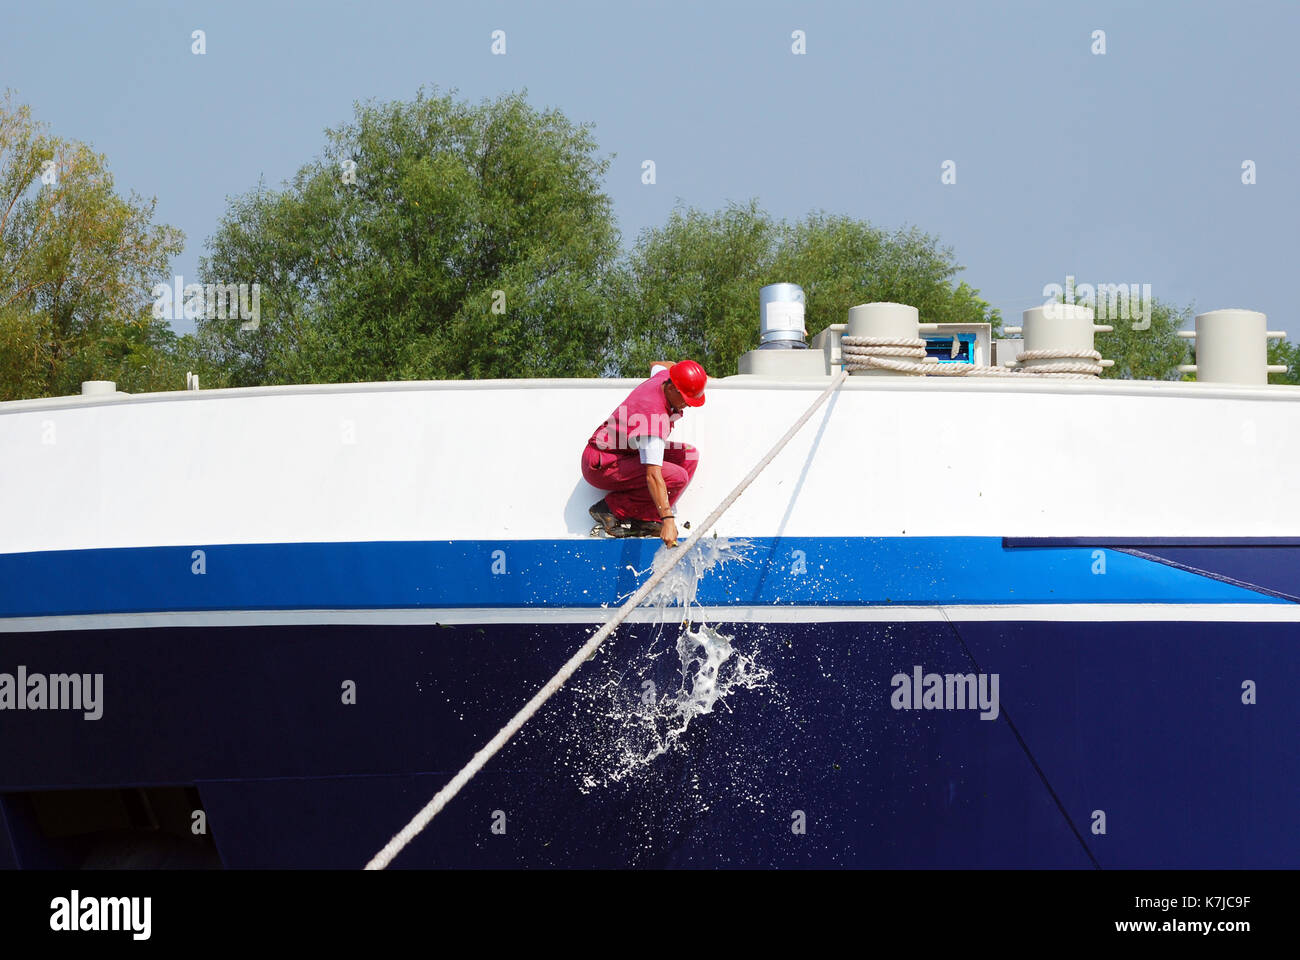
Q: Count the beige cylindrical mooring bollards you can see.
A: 3